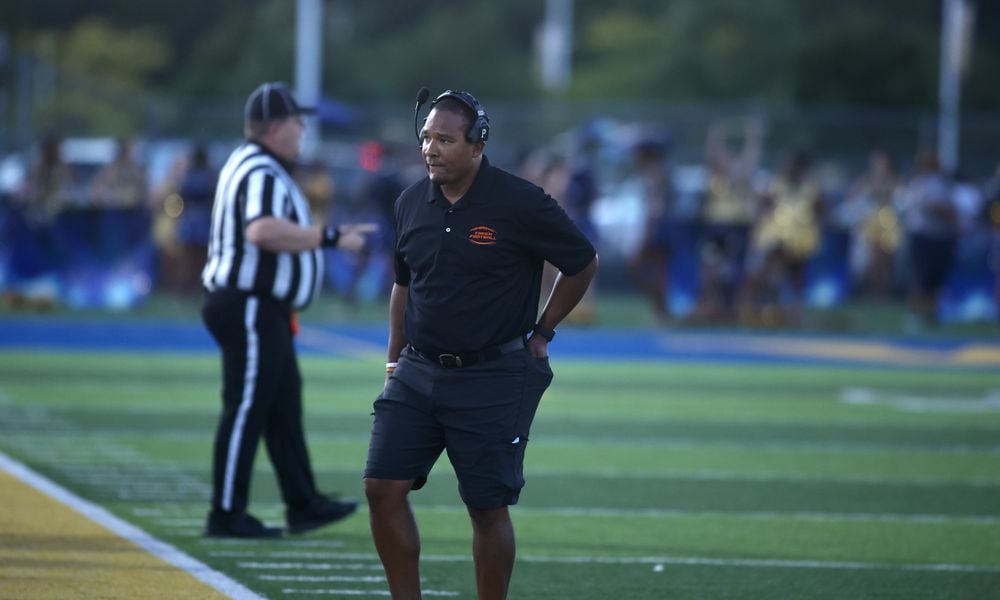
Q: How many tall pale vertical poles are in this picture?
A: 3